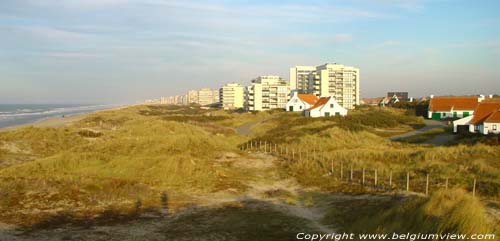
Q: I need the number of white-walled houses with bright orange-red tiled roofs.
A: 4